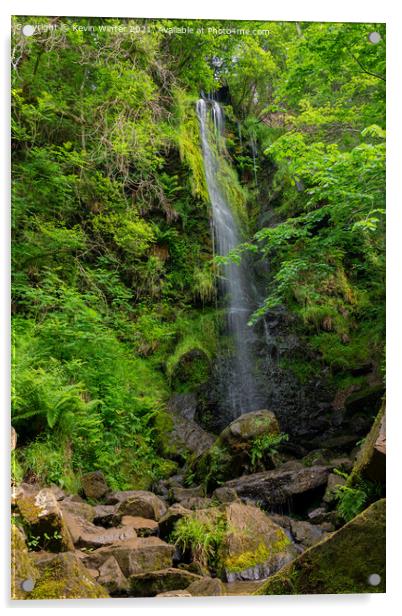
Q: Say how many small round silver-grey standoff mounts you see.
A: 4